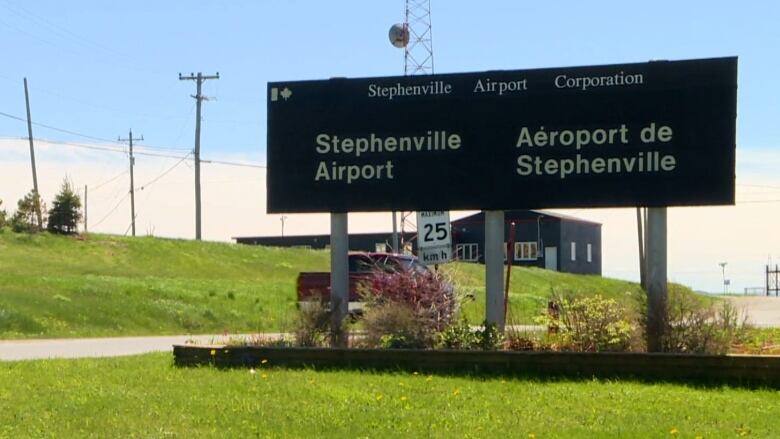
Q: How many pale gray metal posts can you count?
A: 3